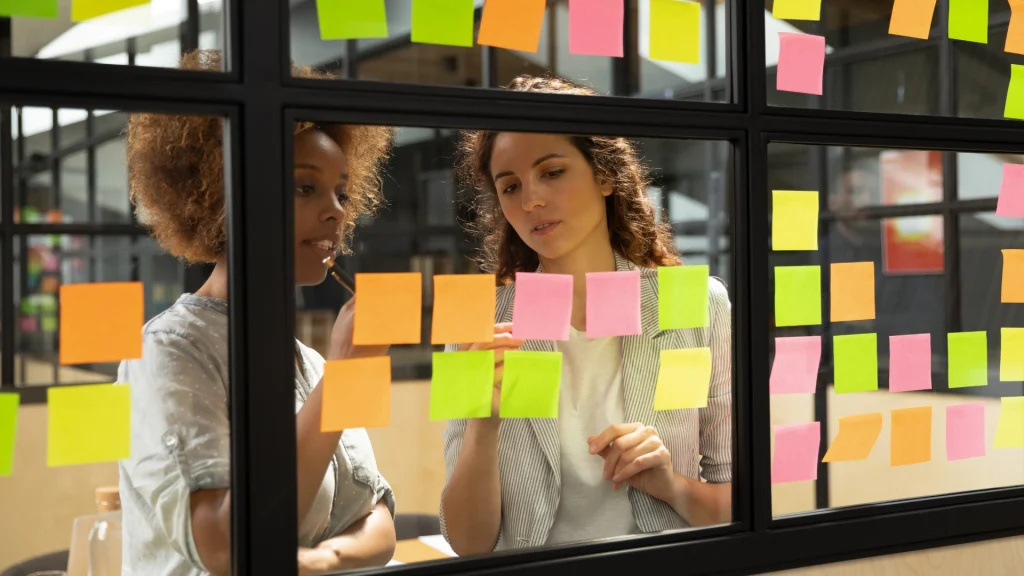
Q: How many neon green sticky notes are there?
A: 12